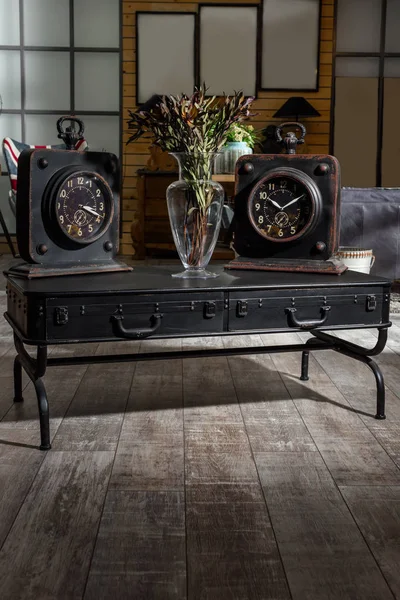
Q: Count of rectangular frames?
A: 3